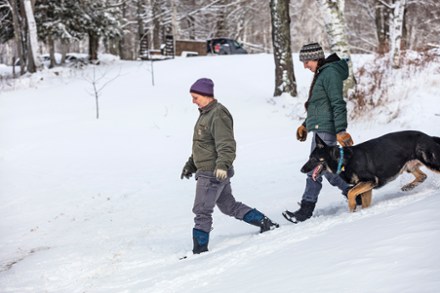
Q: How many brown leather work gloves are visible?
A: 2